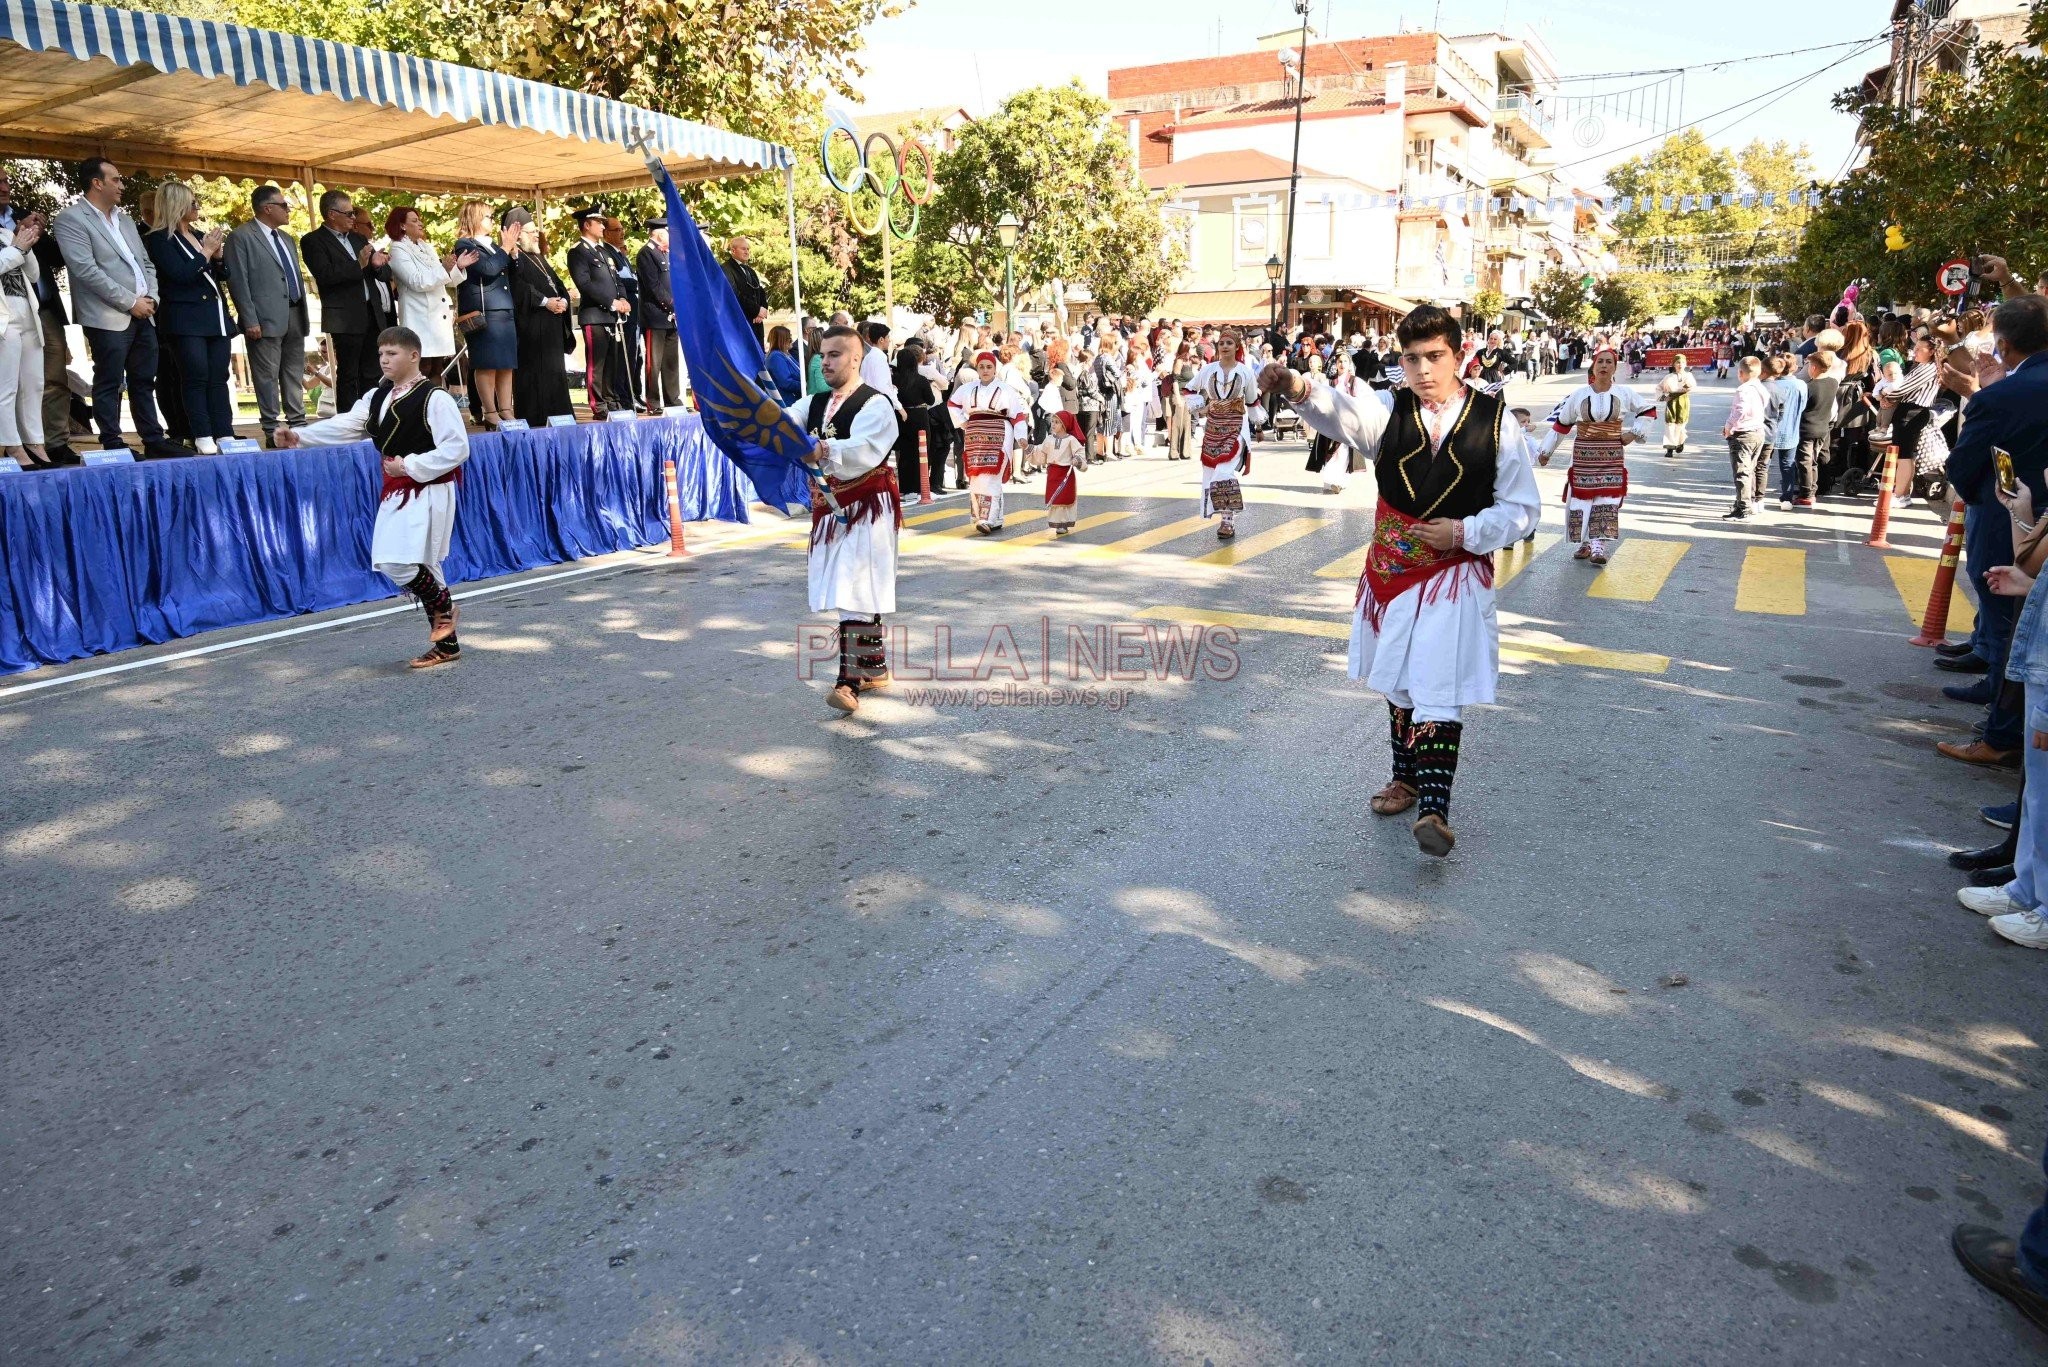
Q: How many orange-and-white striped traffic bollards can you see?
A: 4